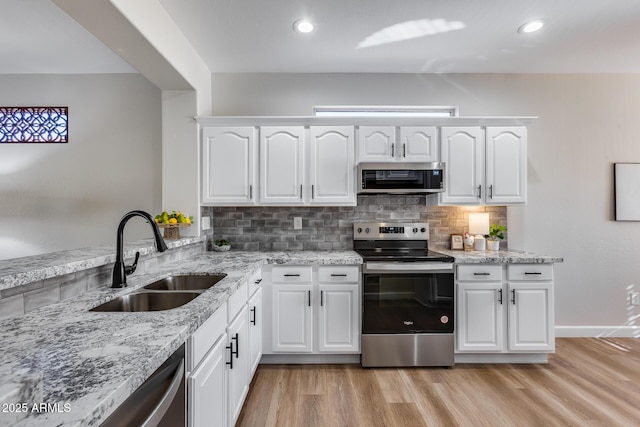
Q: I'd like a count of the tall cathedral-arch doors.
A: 5